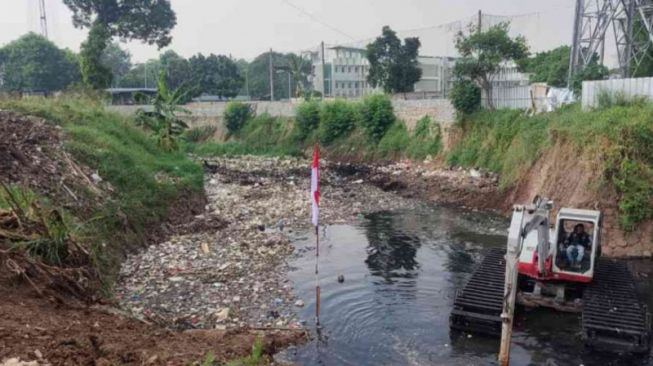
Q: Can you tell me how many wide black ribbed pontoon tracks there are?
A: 2